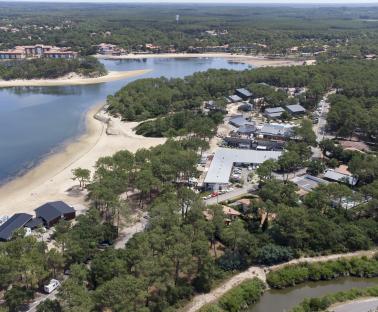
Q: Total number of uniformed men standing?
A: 0